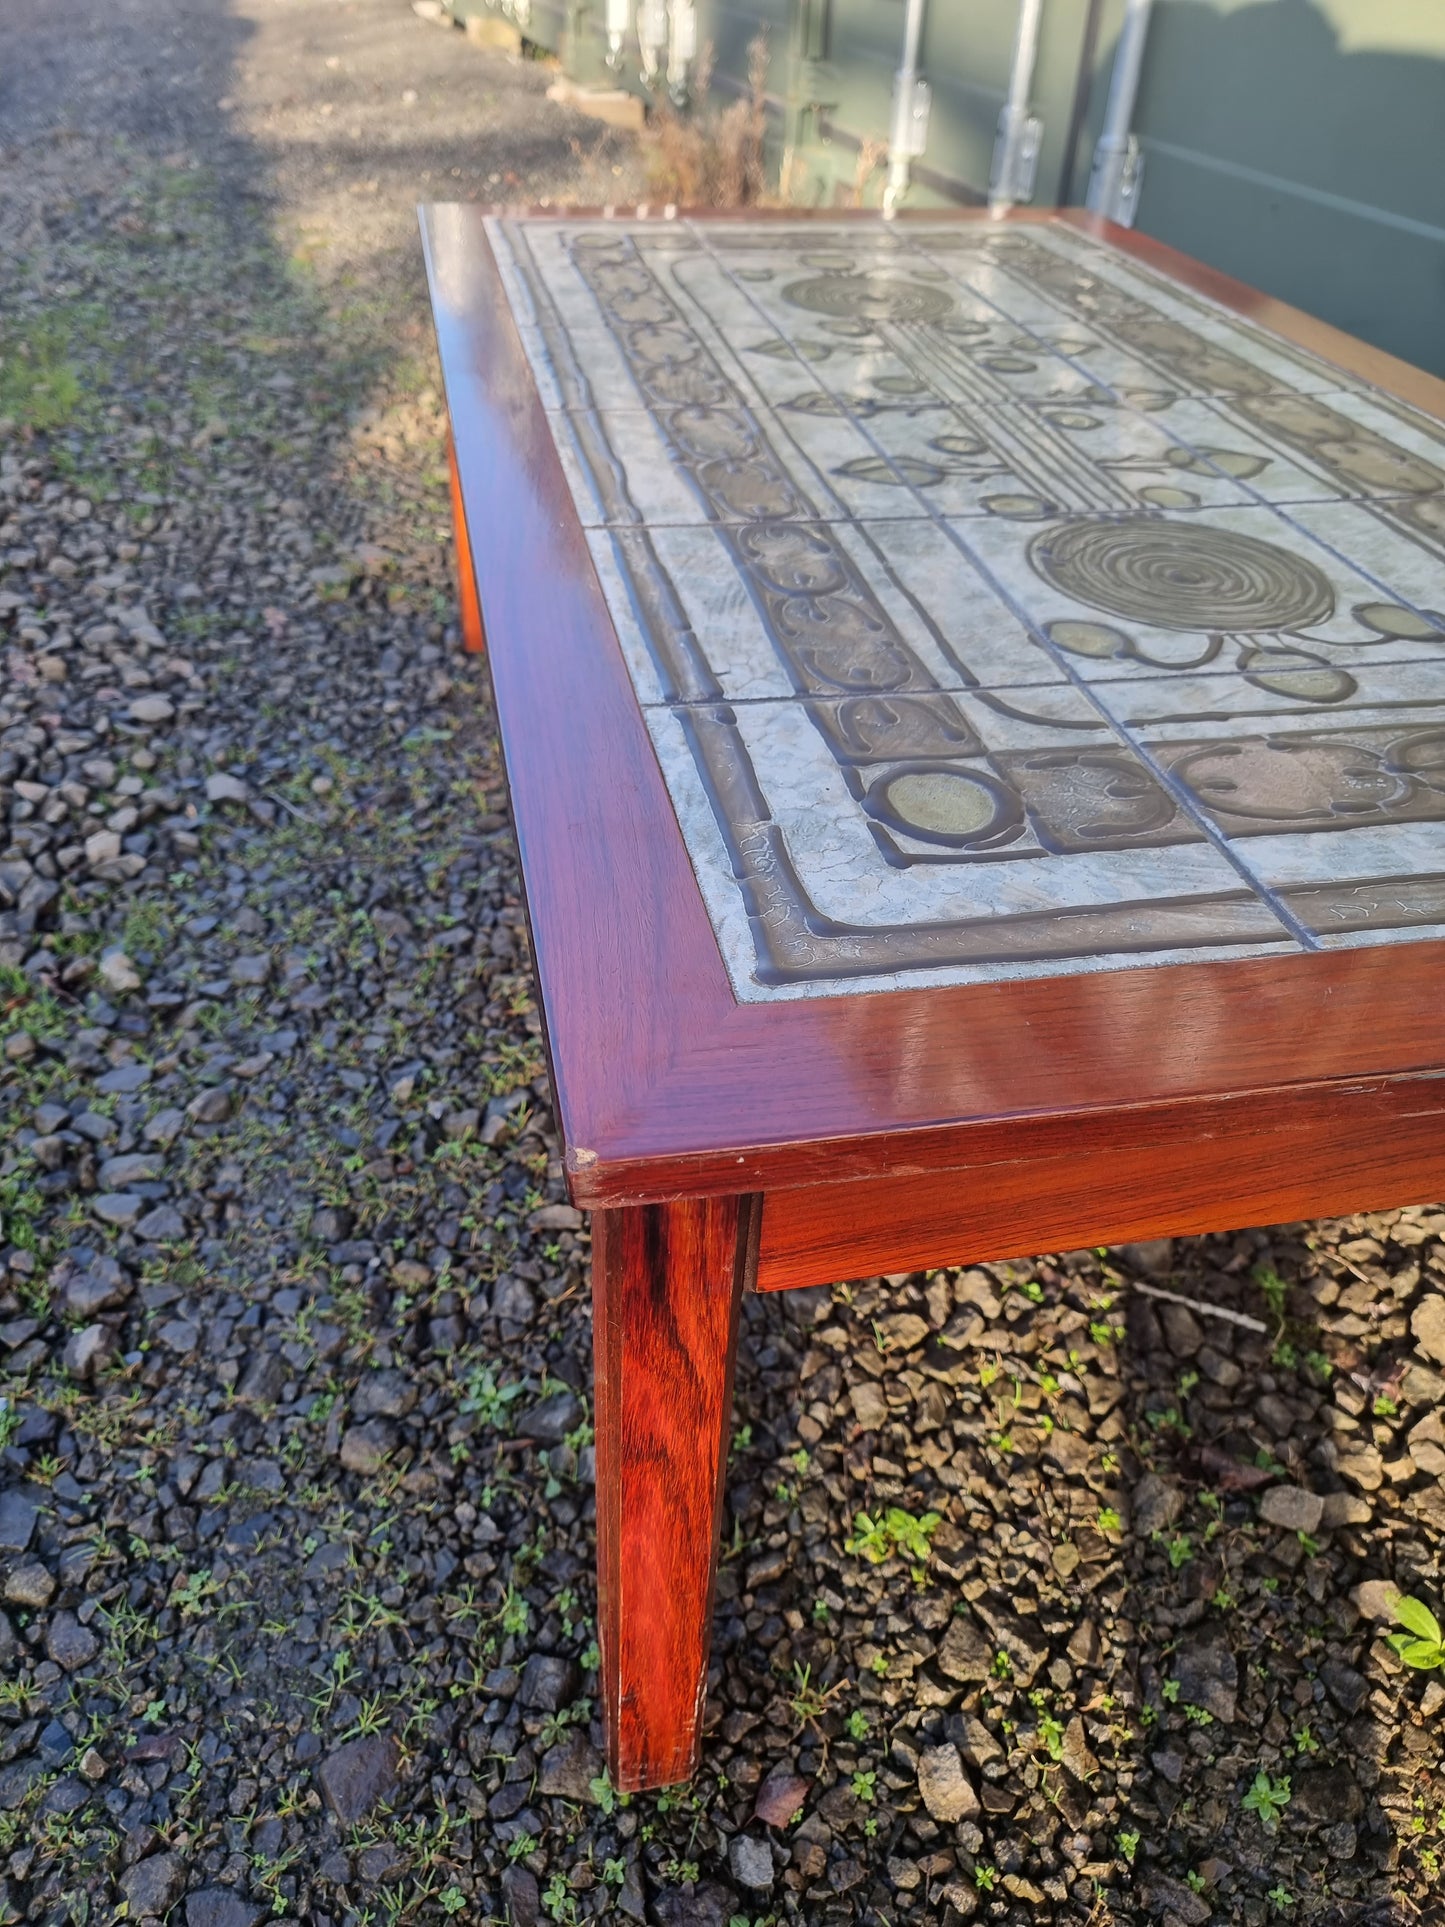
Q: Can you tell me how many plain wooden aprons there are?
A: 1